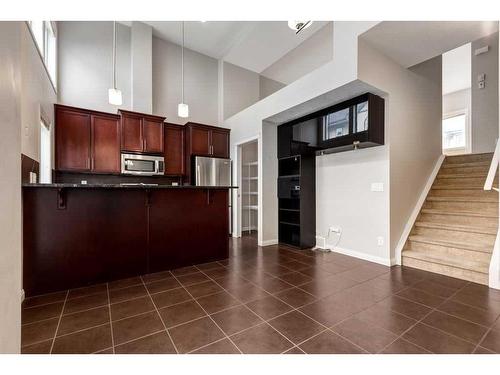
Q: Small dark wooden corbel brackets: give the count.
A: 3